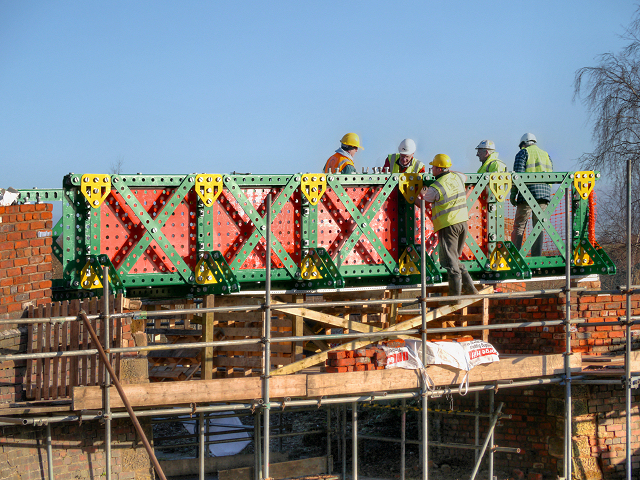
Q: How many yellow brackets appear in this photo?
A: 12